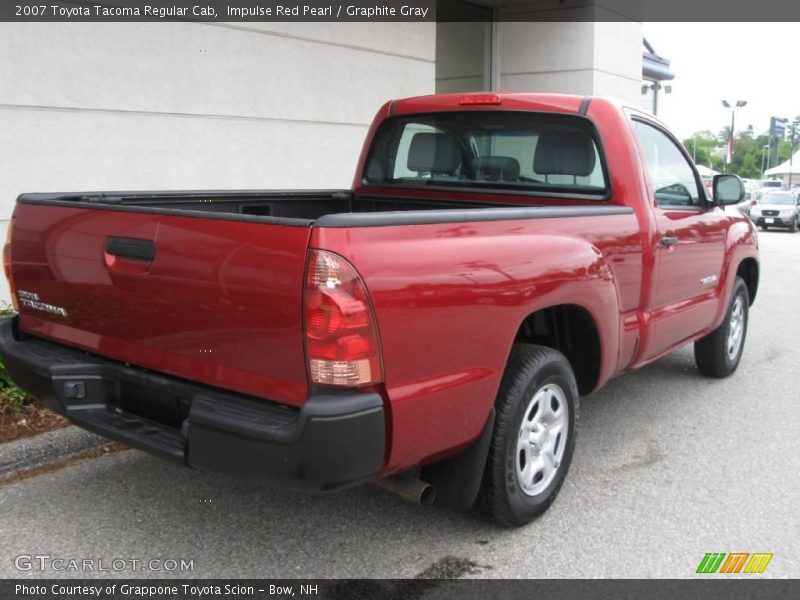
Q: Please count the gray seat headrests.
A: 3